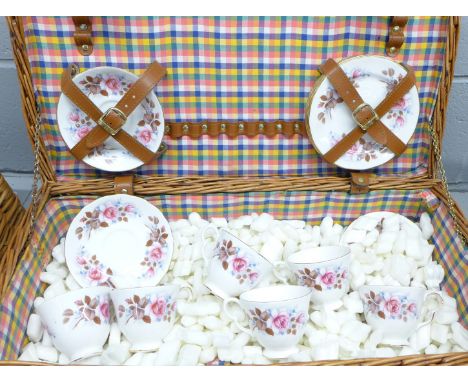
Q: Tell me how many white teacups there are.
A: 6